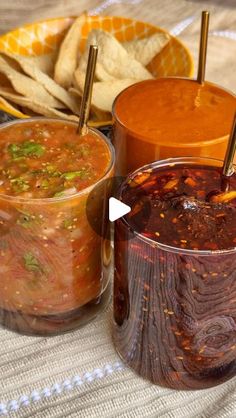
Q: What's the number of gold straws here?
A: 3